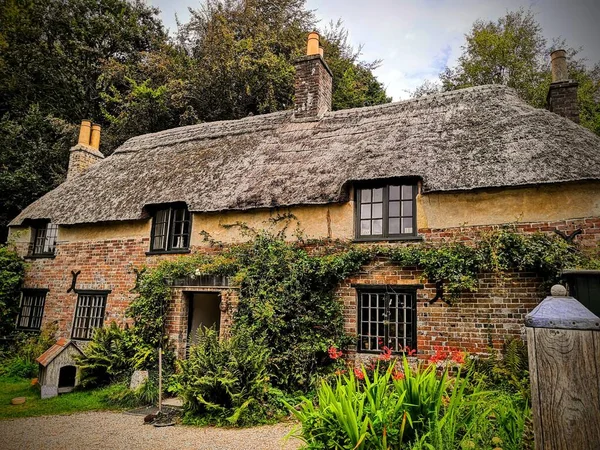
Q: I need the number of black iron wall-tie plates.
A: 4